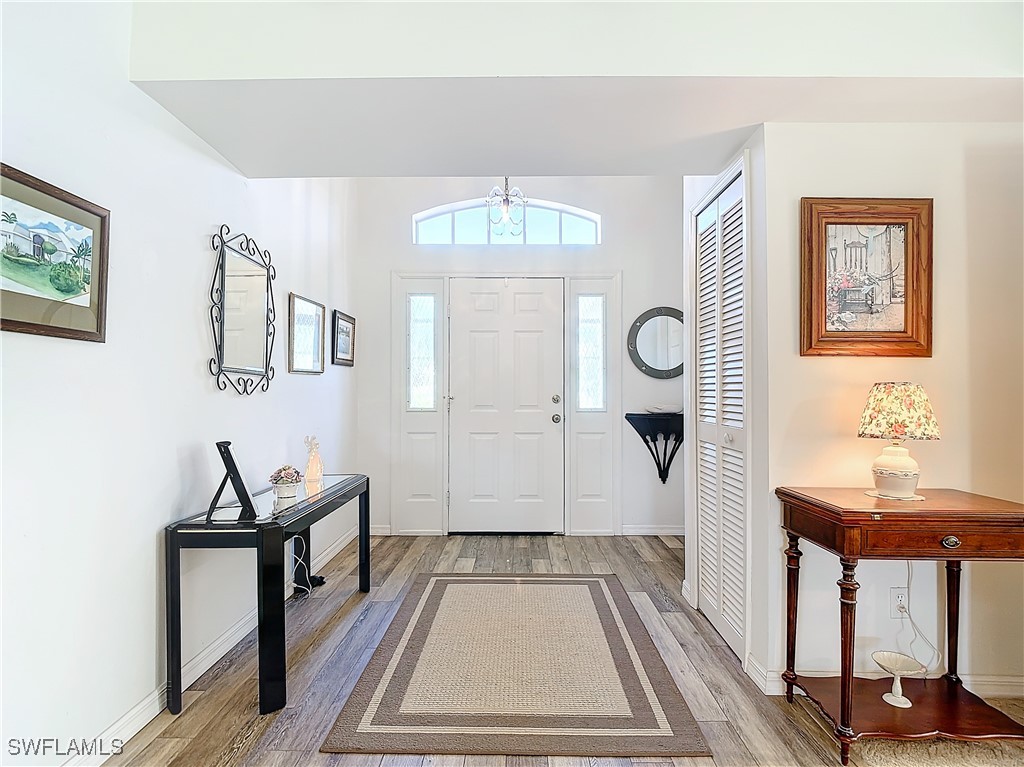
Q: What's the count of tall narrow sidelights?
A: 2